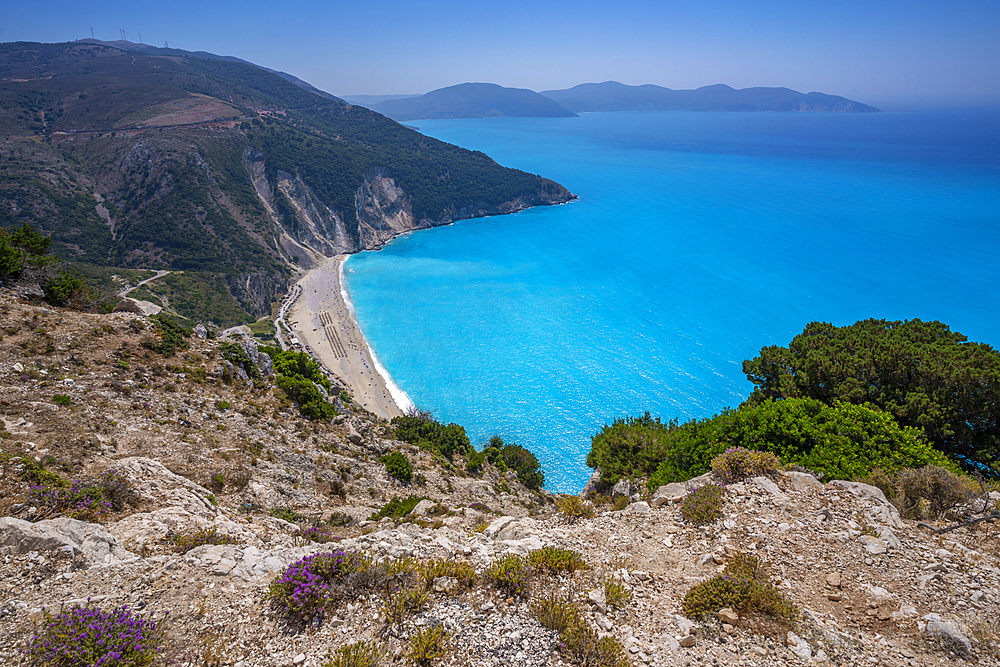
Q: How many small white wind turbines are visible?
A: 5